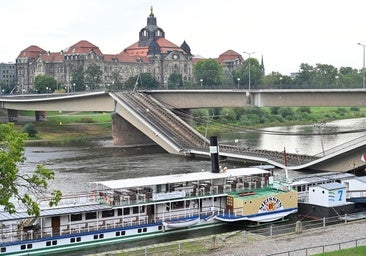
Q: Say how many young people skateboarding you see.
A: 0